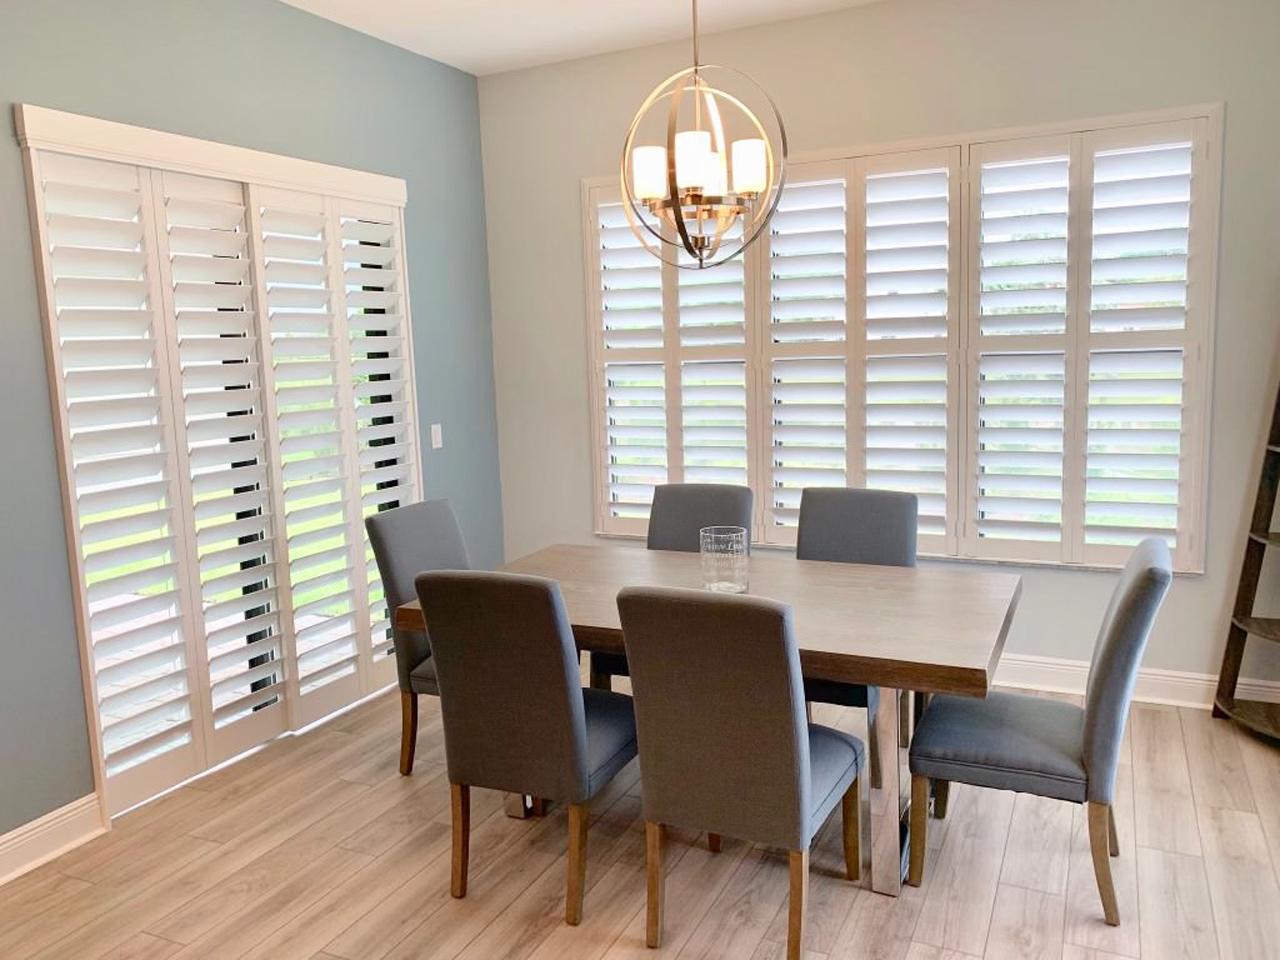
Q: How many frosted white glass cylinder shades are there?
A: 4